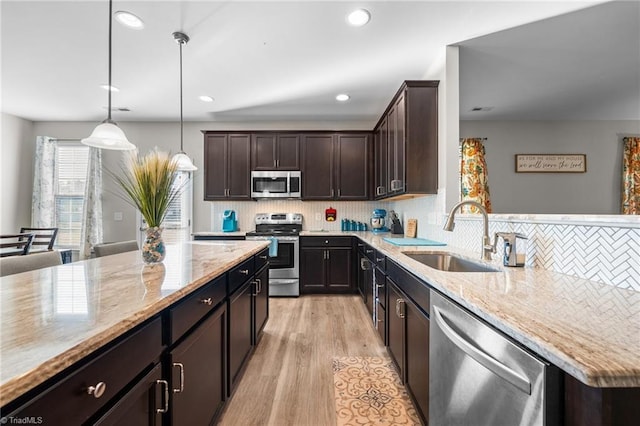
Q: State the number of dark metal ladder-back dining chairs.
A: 2